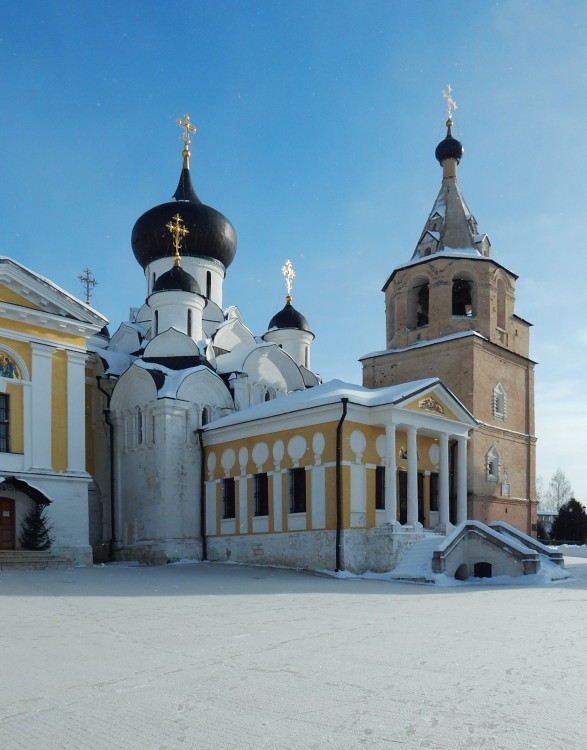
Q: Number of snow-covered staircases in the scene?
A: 2